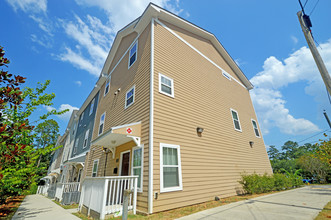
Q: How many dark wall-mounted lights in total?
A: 2